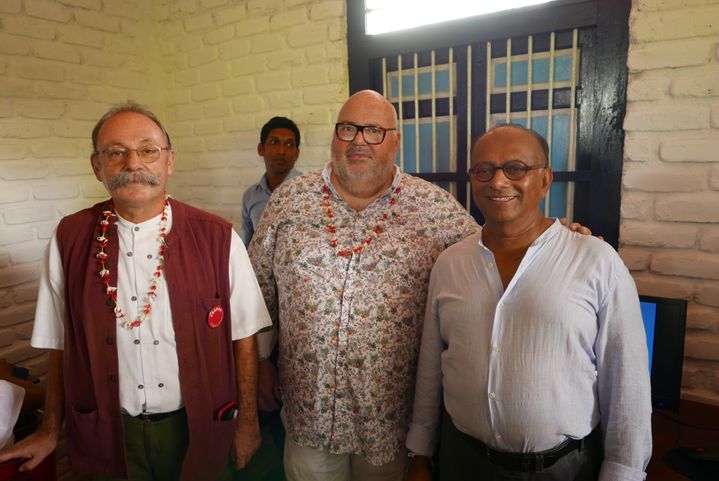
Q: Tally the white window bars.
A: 11